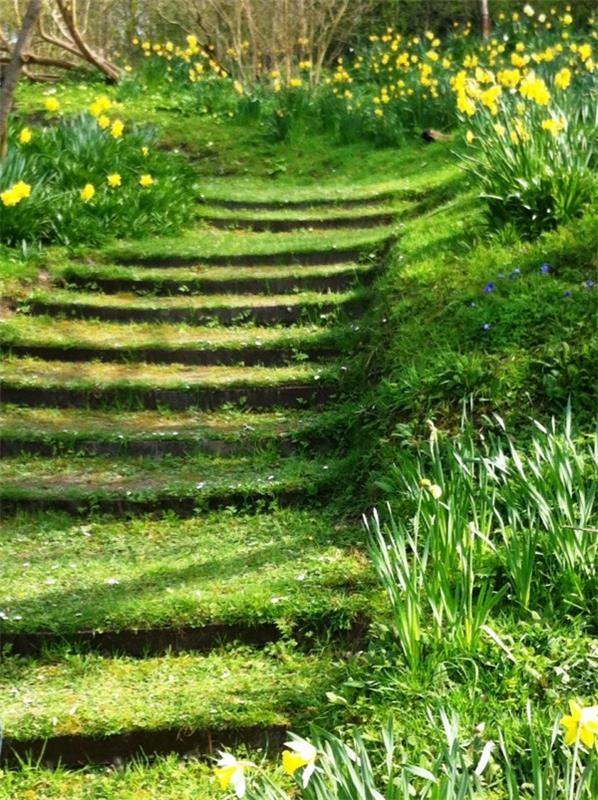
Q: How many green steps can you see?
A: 11